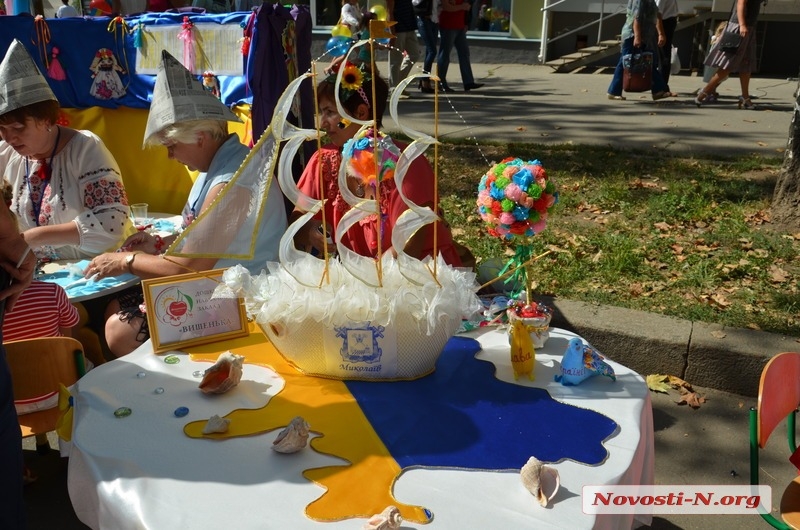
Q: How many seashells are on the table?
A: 5